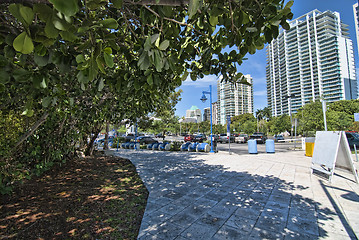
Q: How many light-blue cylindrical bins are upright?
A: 2